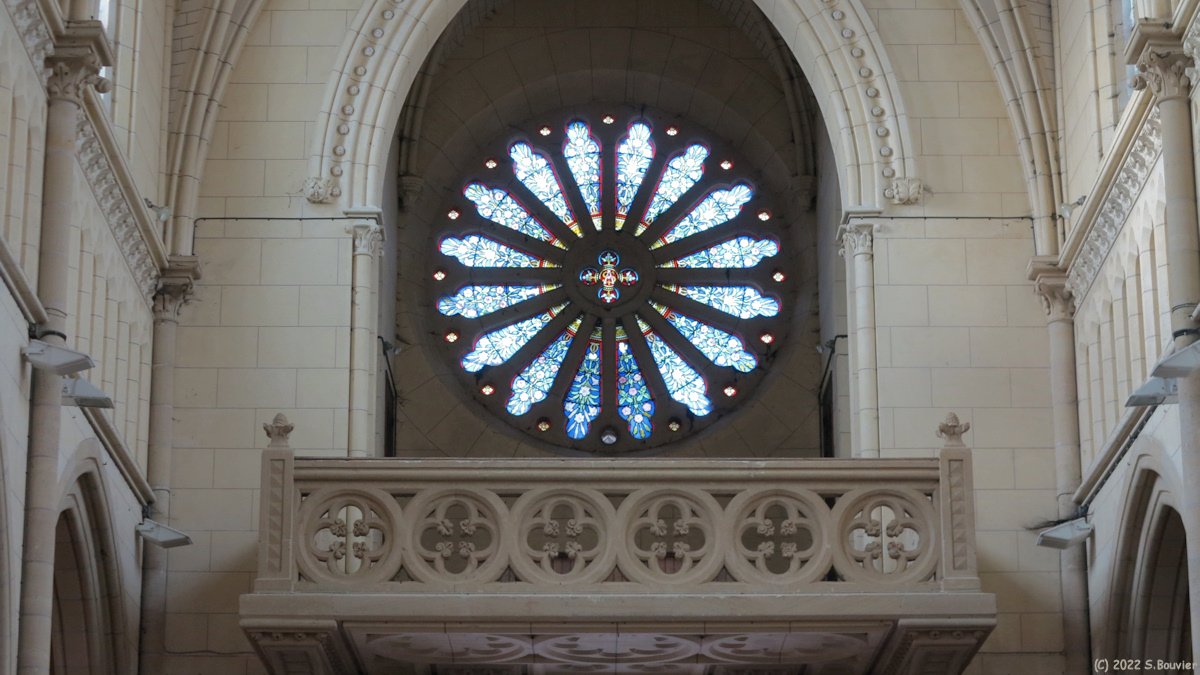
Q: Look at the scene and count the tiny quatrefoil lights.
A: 15